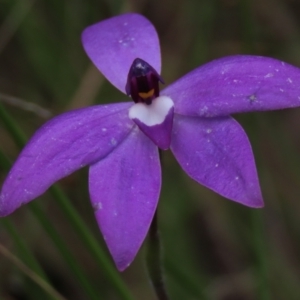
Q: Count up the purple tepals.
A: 5